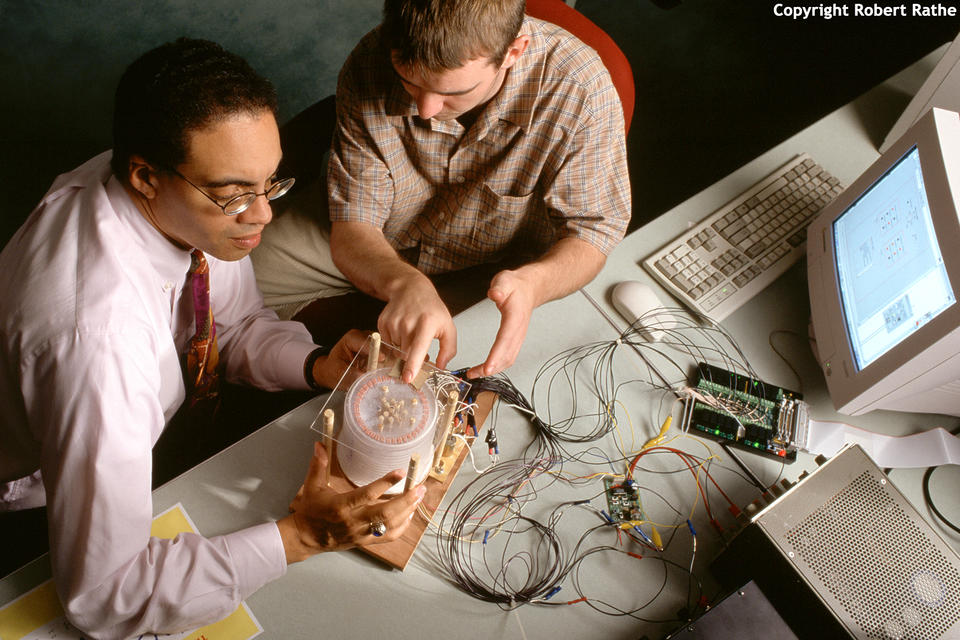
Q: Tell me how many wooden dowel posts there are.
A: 4